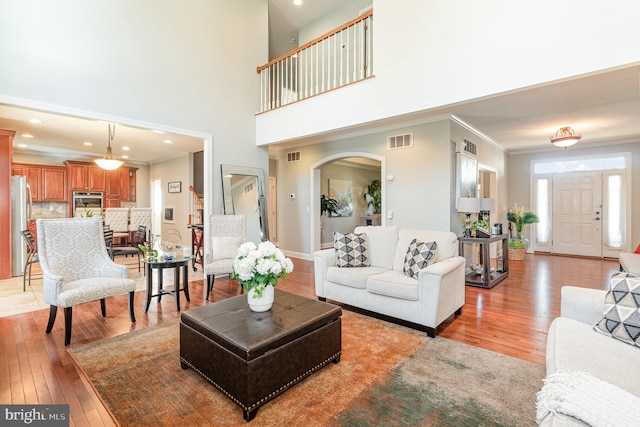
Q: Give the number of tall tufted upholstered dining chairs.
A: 3